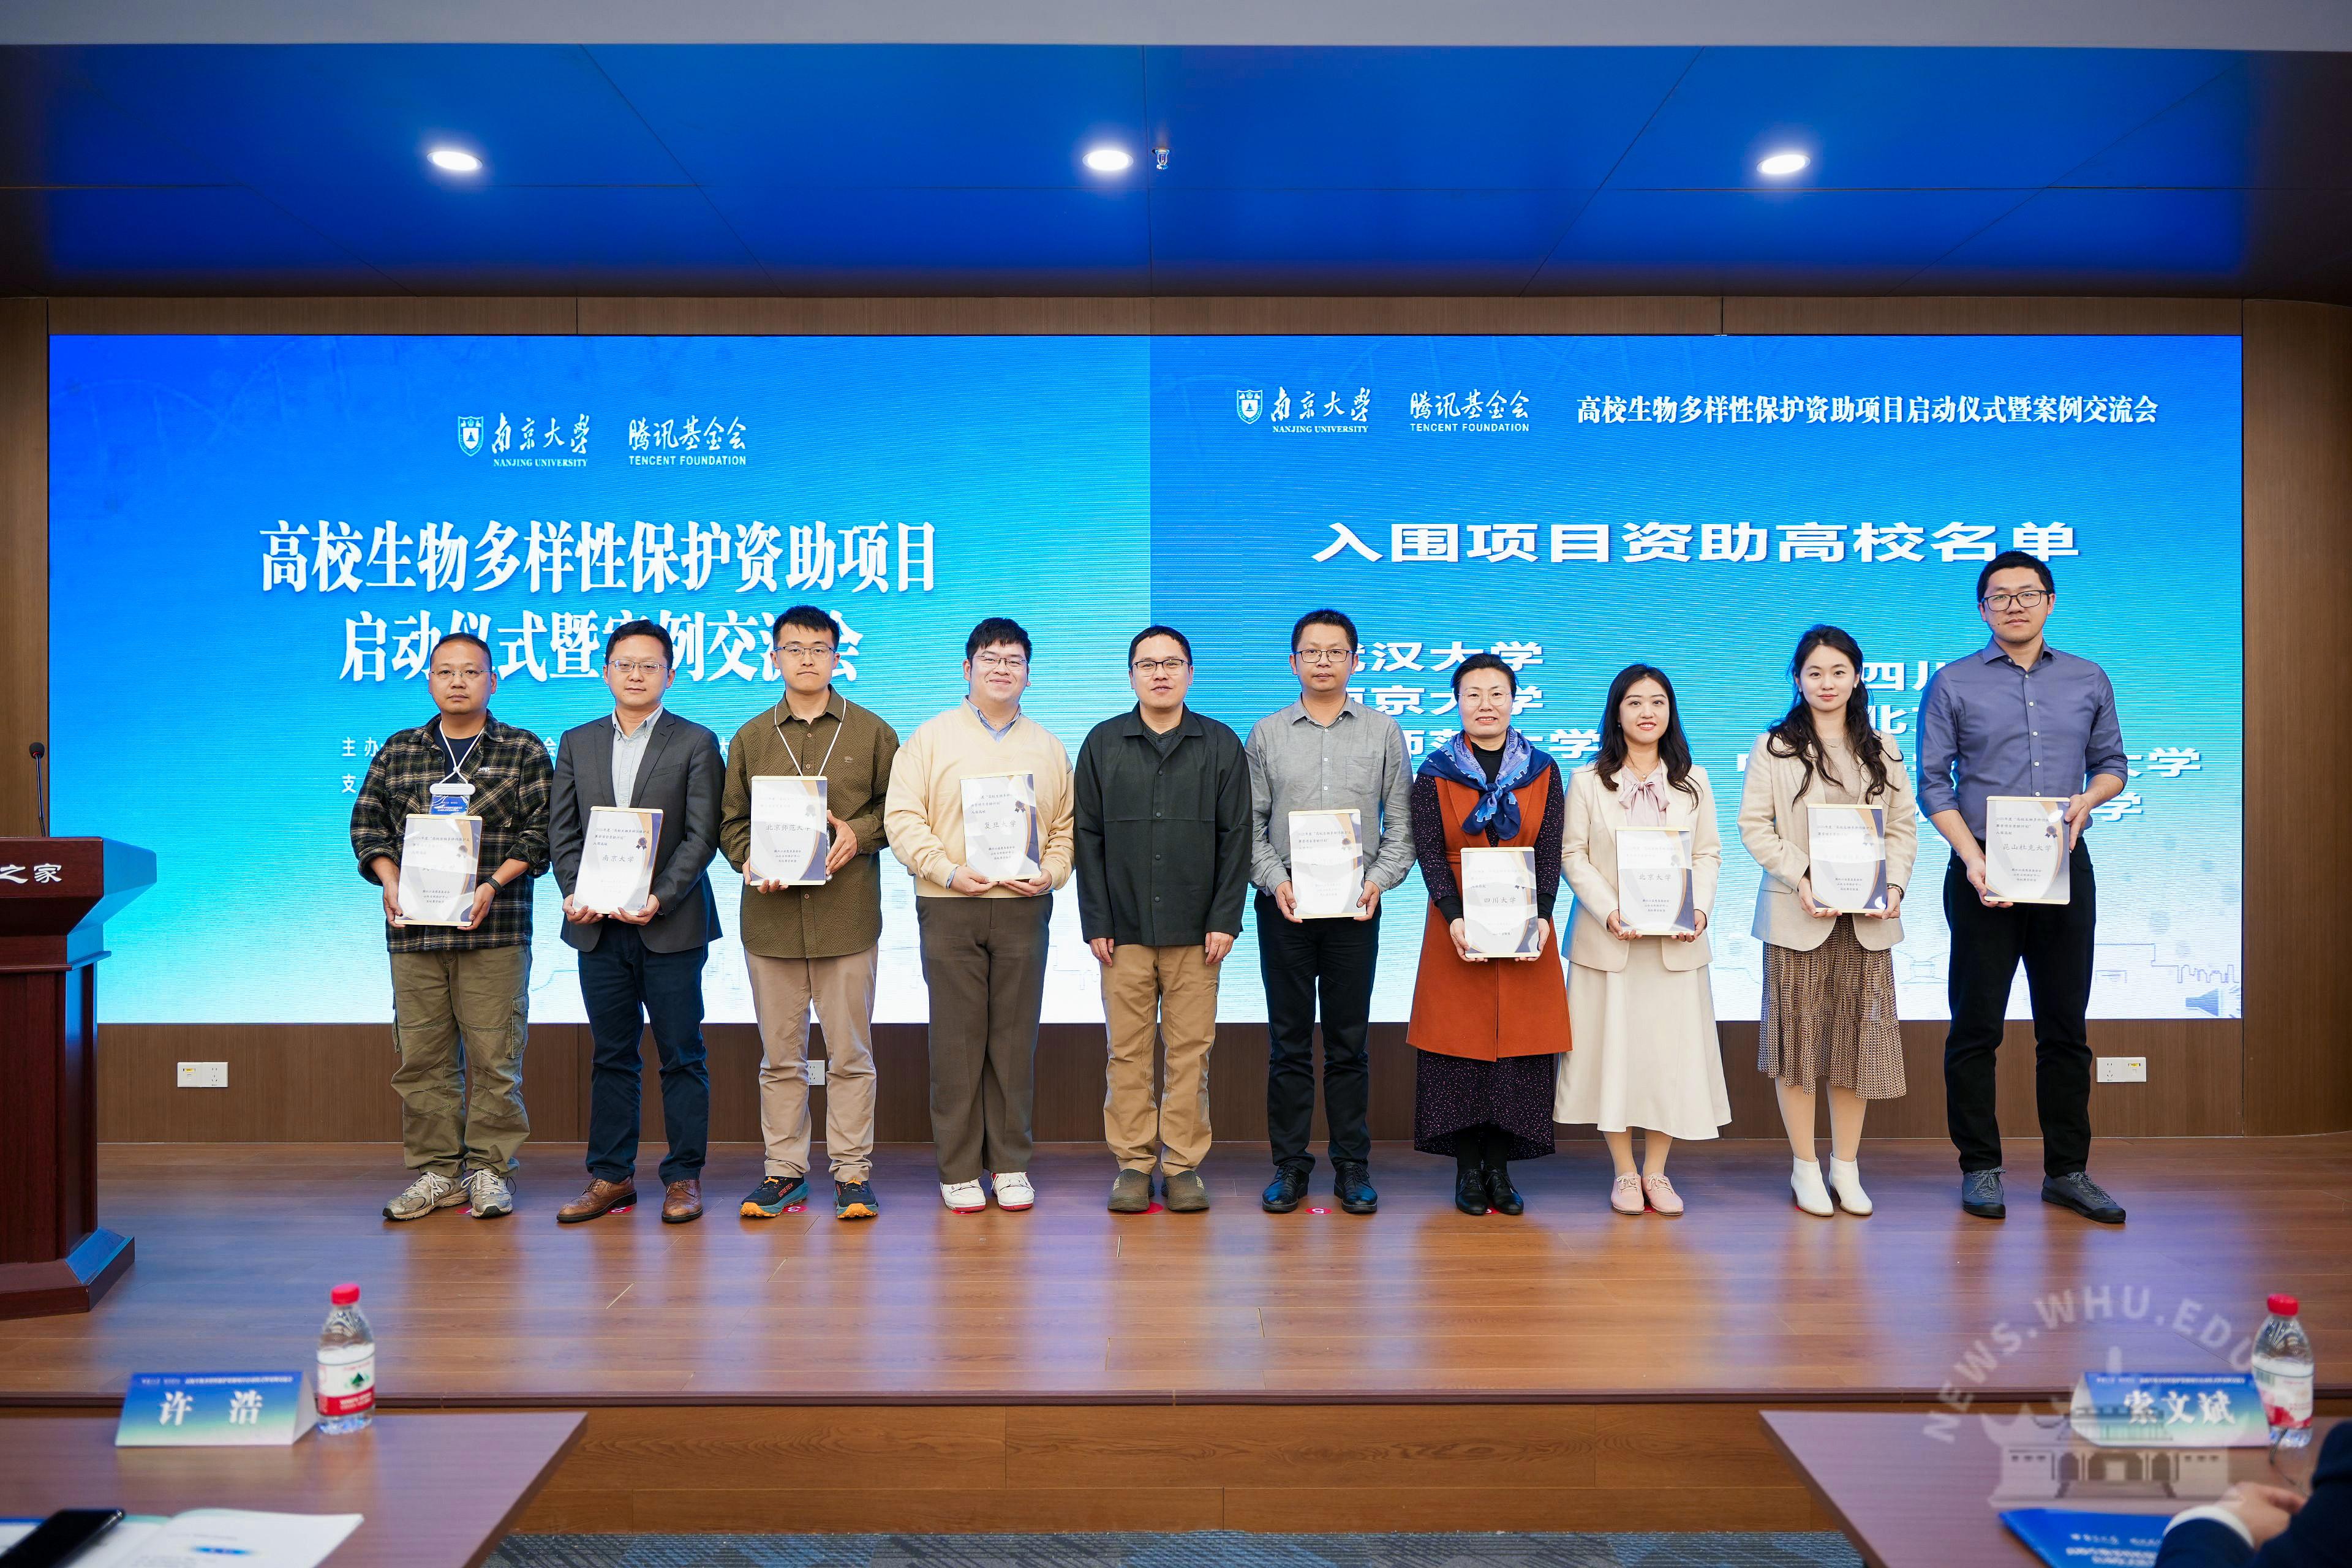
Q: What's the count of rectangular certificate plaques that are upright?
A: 9